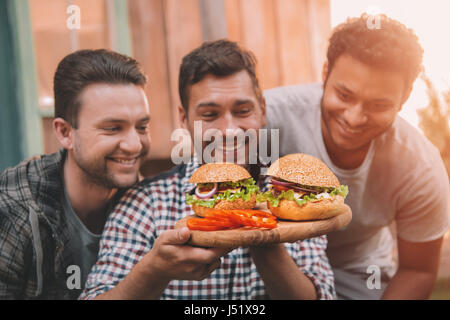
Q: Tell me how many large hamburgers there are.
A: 2